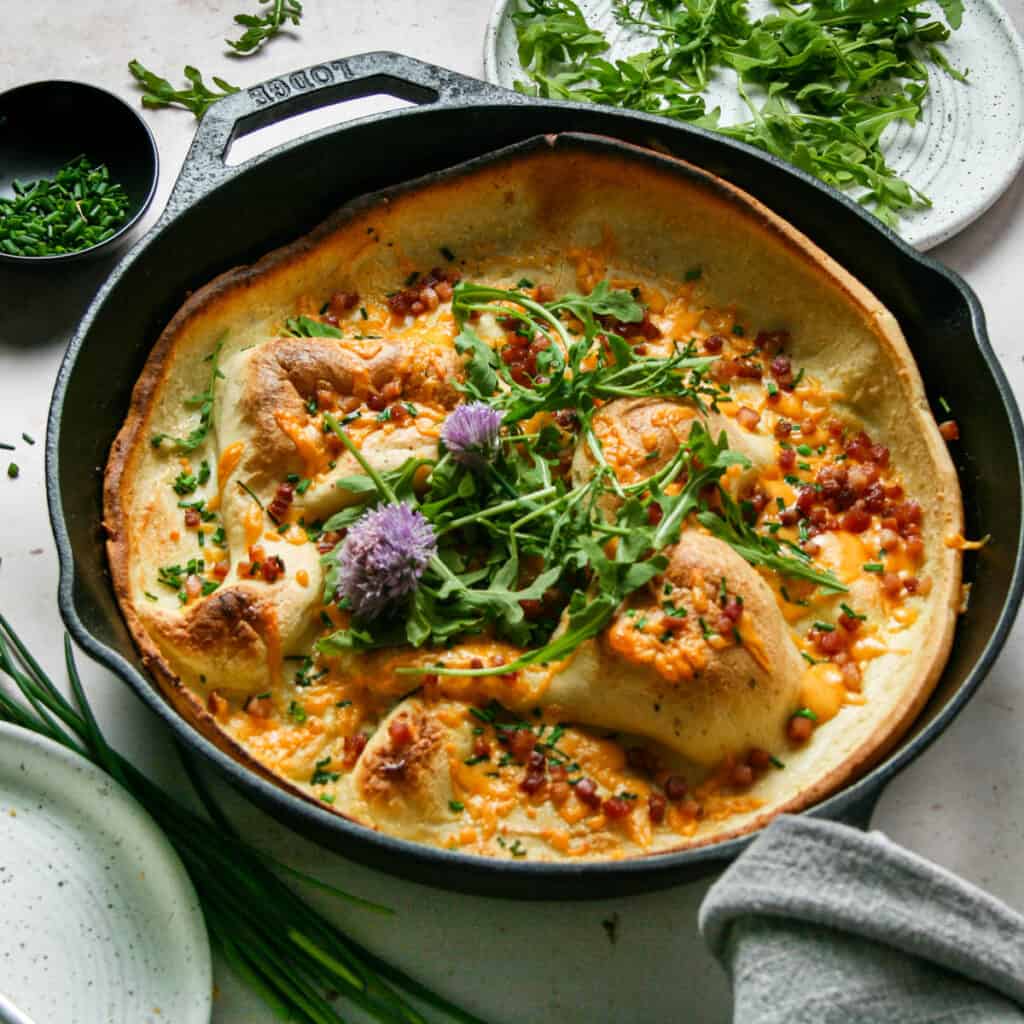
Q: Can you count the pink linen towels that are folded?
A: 0